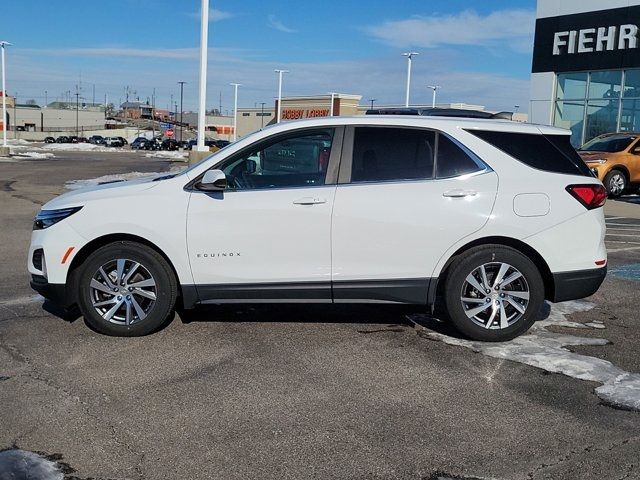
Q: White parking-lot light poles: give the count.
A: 7